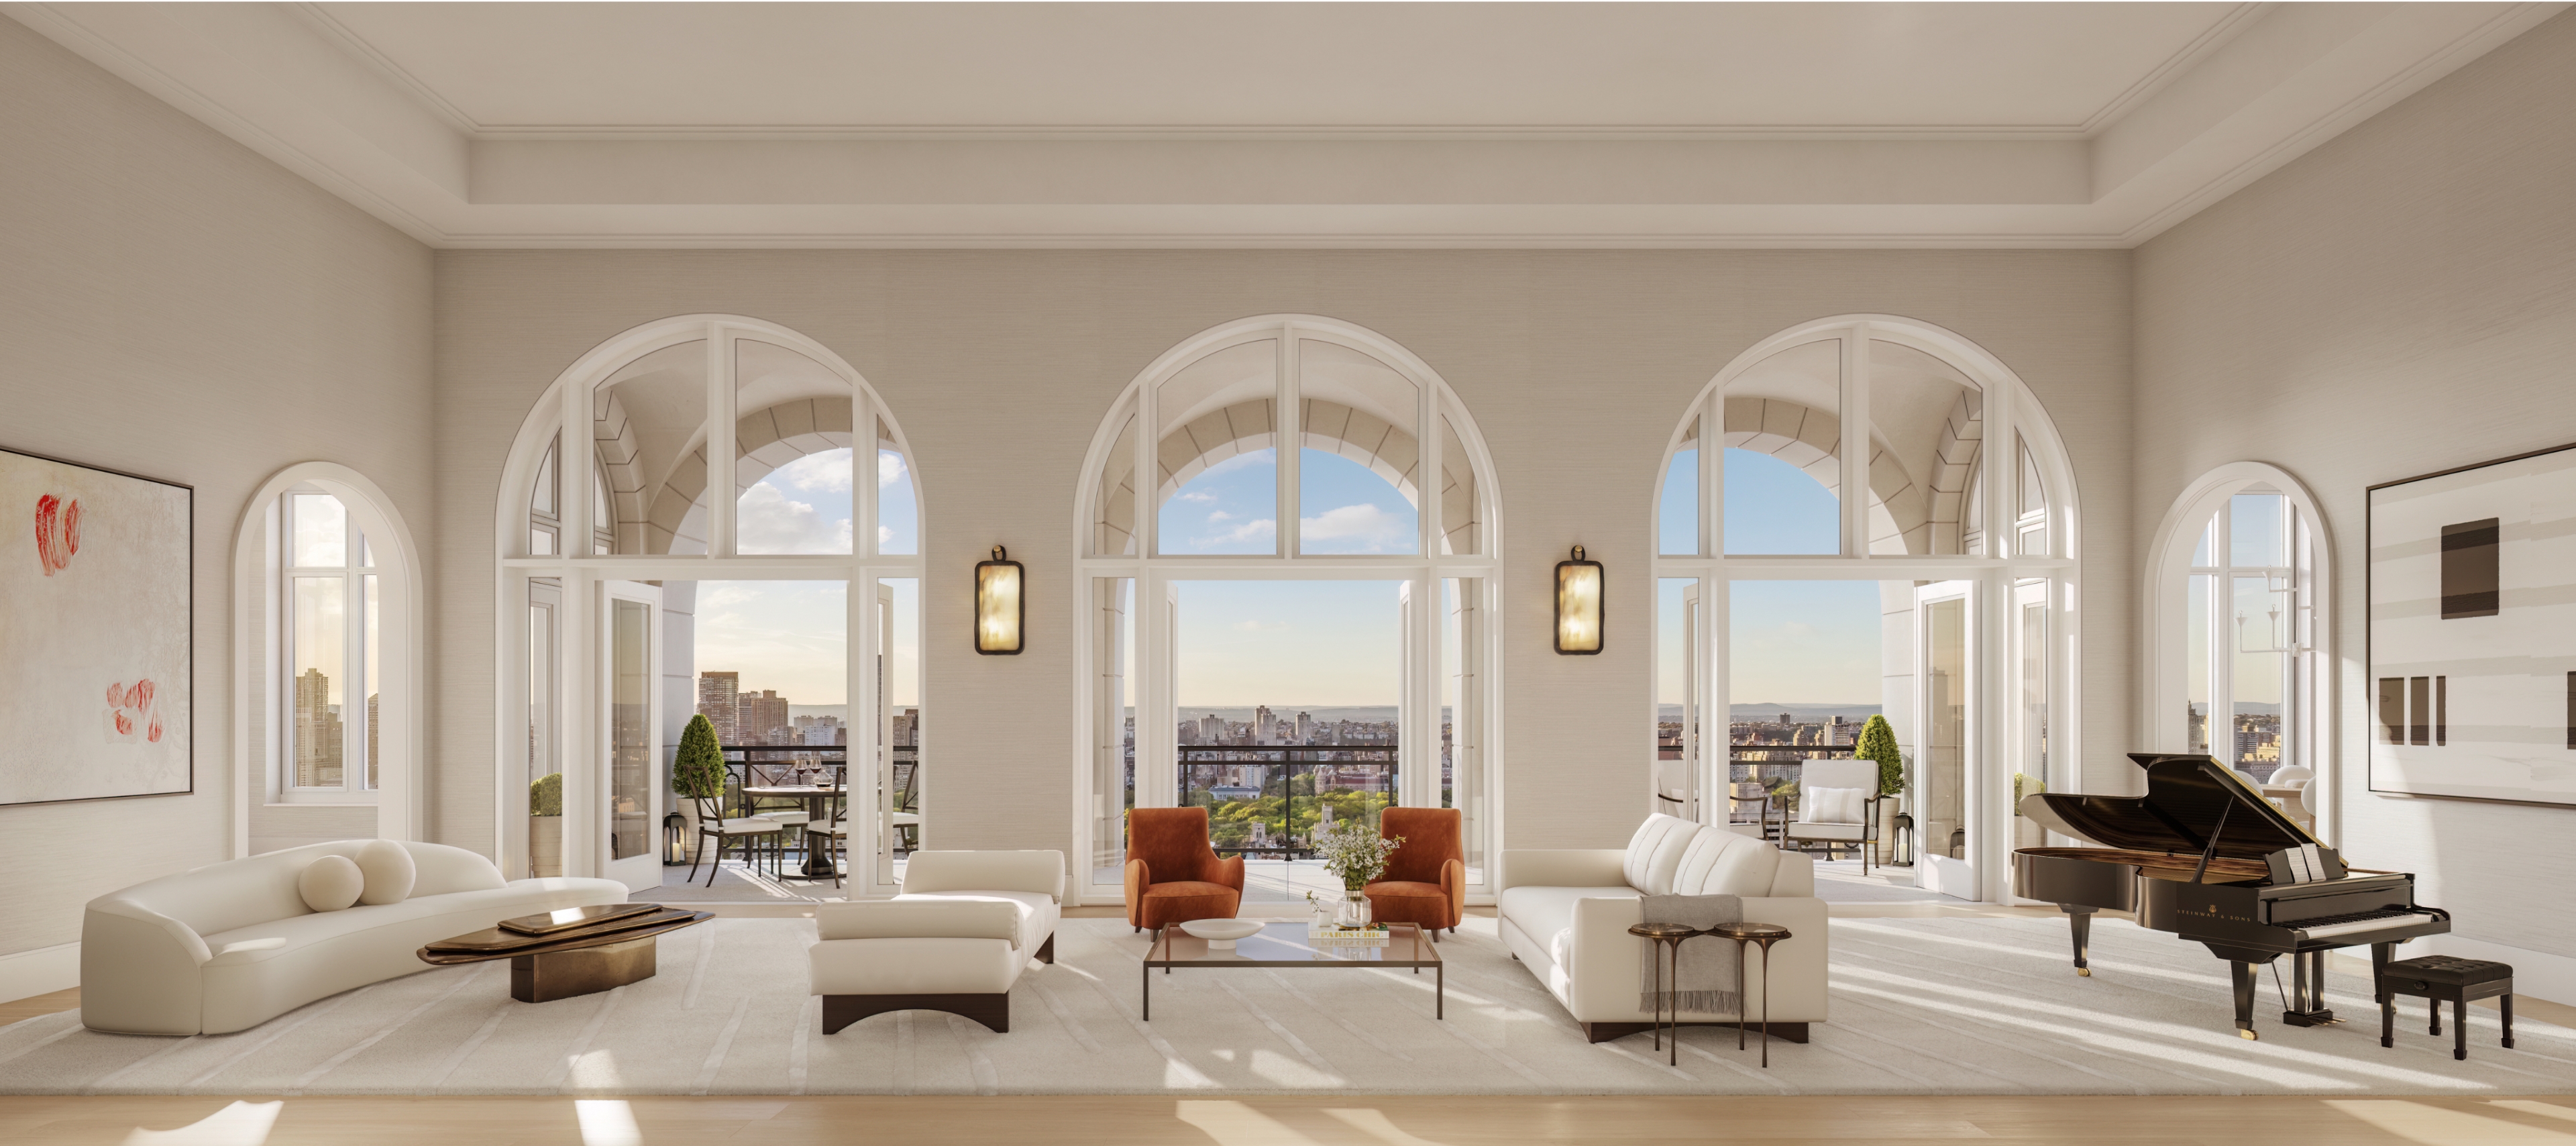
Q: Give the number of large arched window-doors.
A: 3